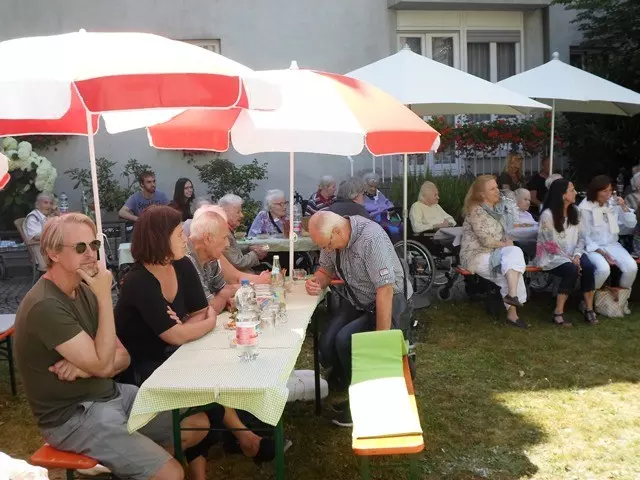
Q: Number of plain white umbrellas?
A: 2